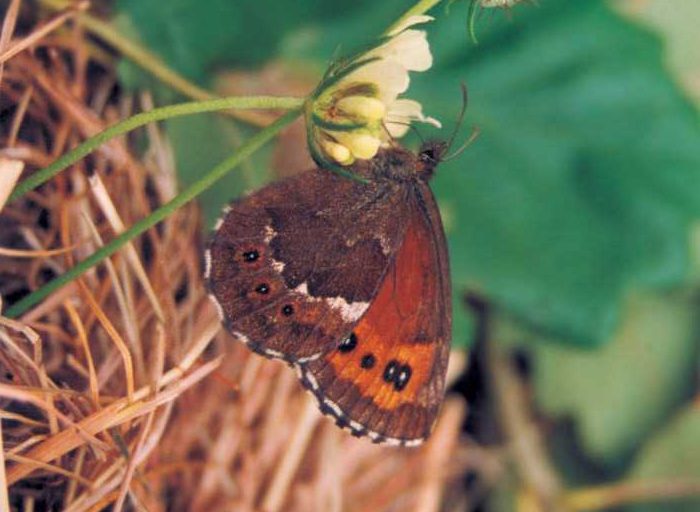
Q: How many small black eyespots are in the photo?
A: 7